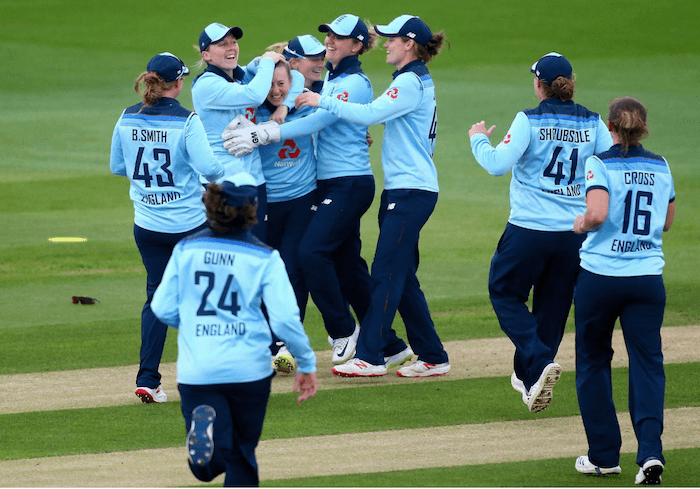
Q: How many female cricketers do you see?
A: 9